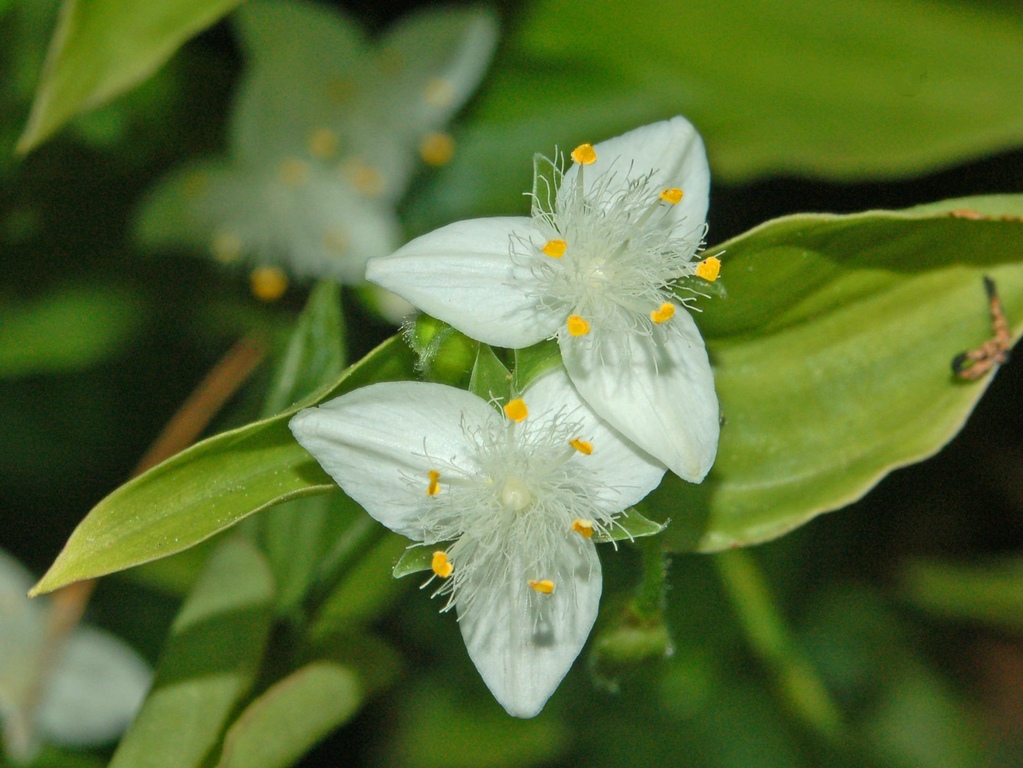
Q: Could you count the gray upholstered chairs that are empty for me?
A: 0